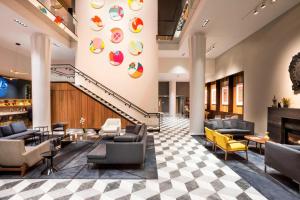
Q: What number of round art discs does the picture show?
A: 10